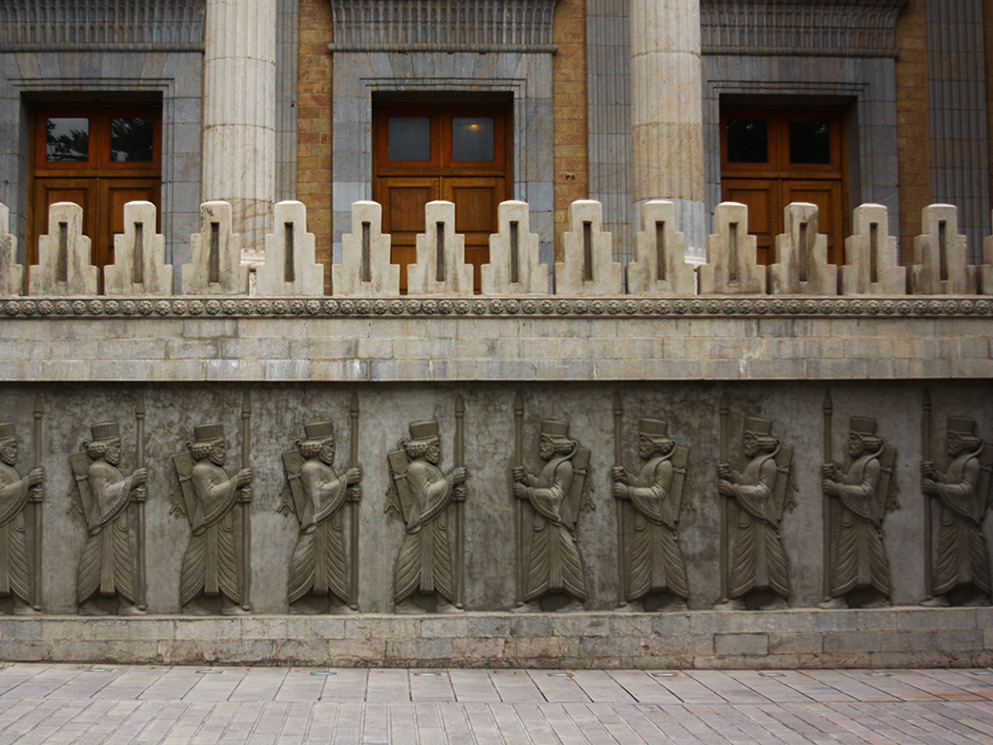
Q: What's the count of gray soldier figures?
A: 10